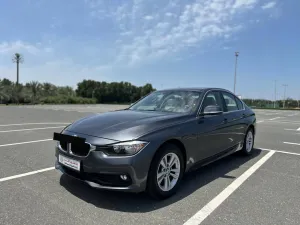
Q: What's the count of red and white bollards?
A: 0